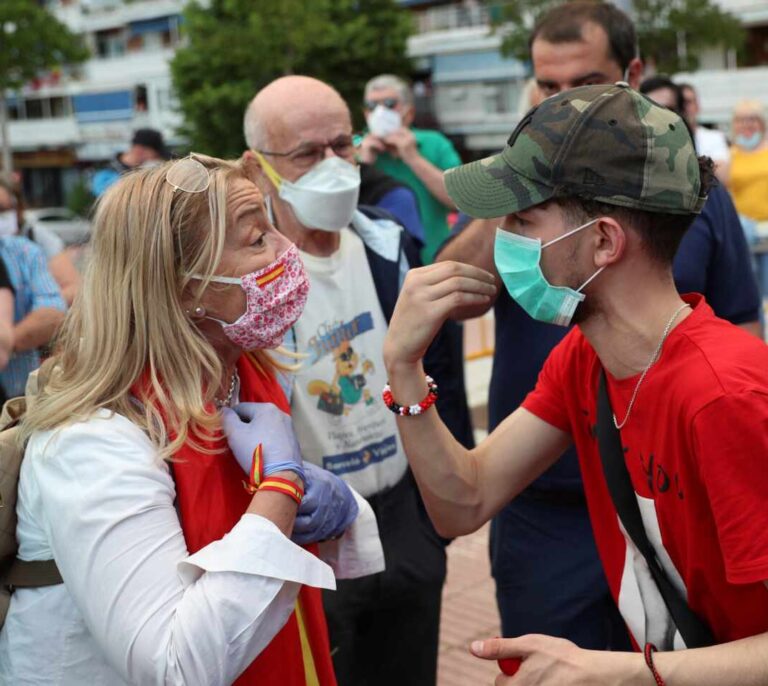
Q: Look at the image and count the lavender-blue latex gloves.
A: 2